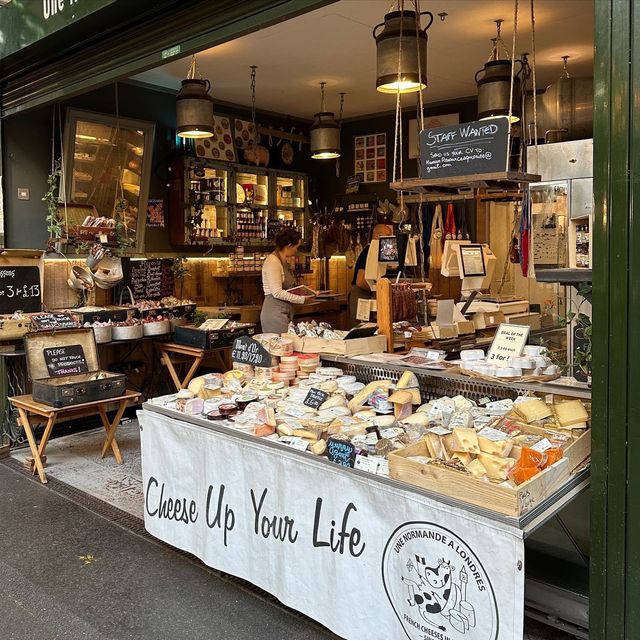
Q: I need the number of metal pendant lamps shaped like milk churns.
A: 4